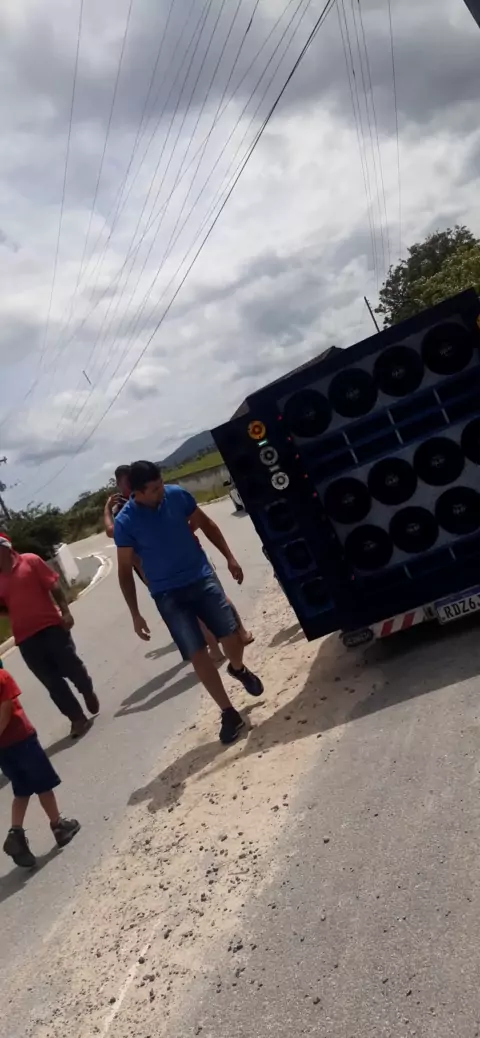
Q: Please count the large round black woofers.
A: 11